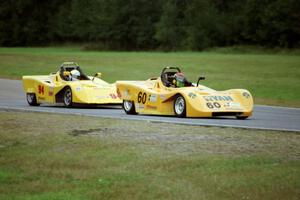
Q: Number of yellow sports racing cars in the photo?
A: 2